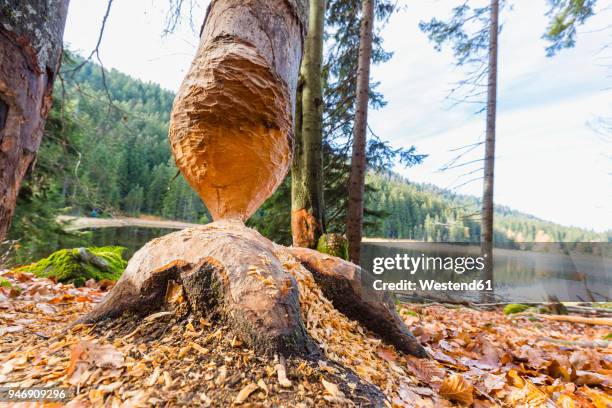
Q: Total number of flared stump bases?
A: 1